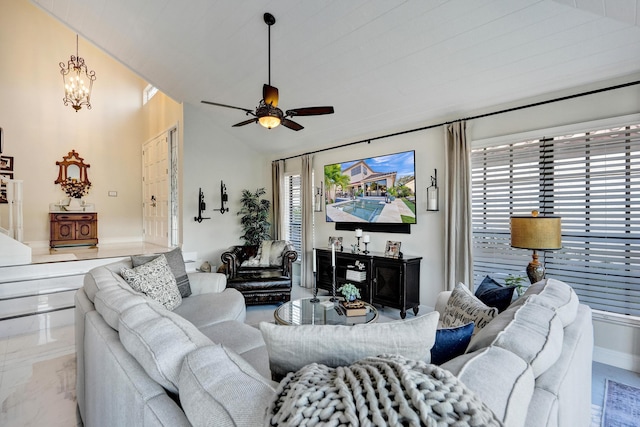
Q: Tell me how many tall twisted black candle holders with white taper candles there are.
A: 2